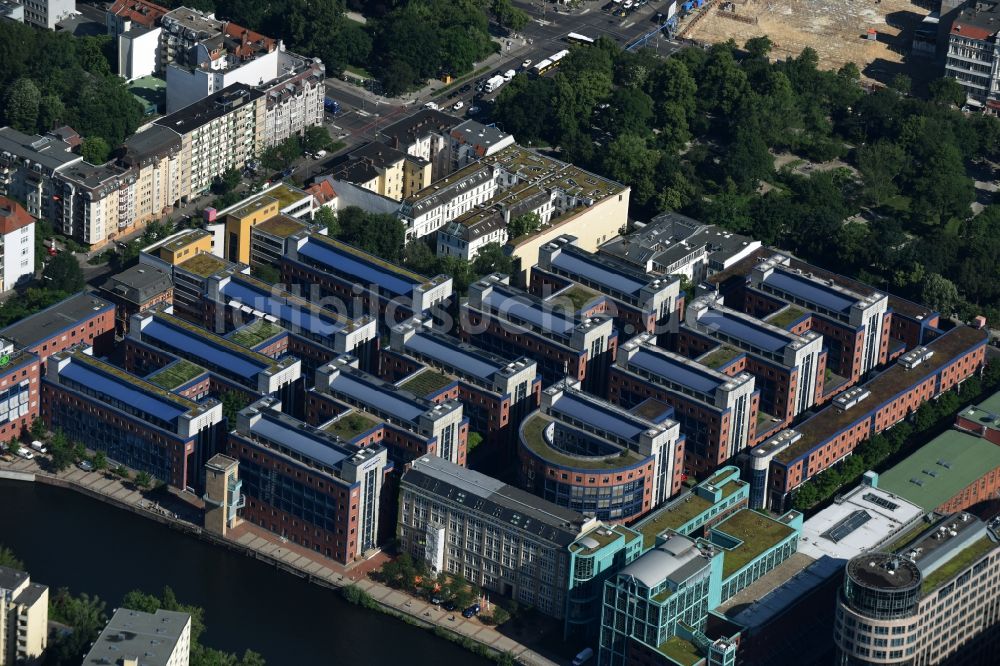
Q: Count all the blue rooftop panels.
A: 13